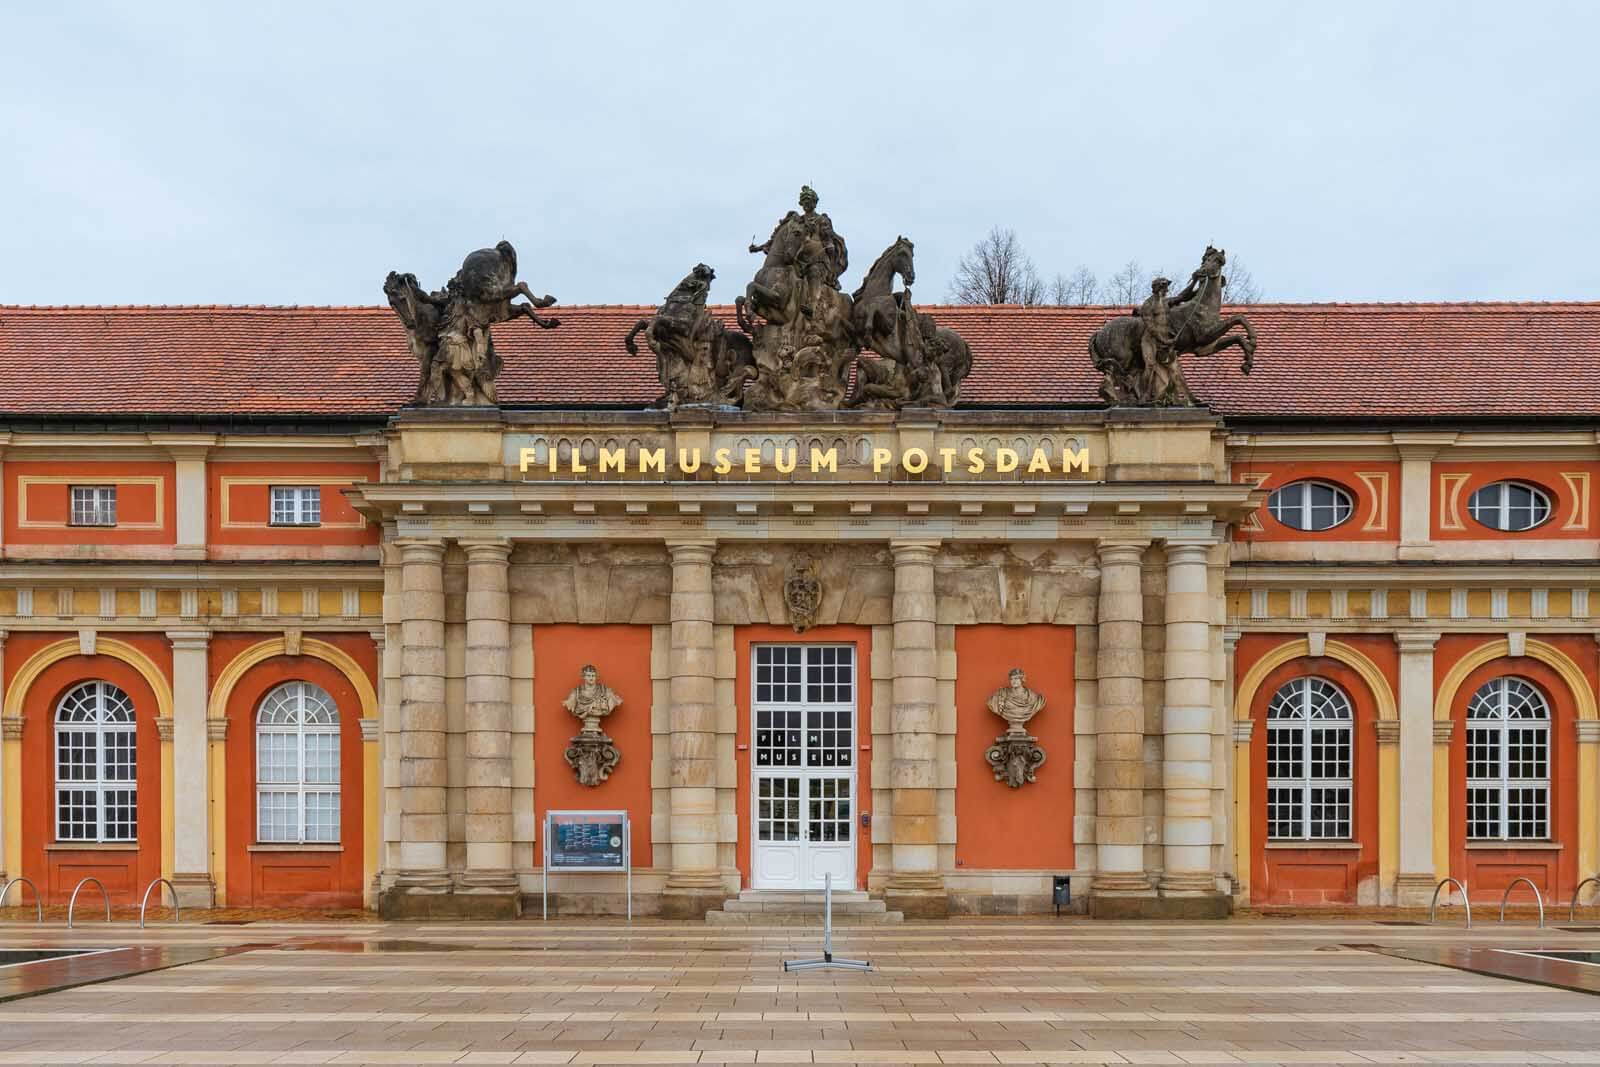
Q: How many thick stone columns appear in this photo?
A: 6